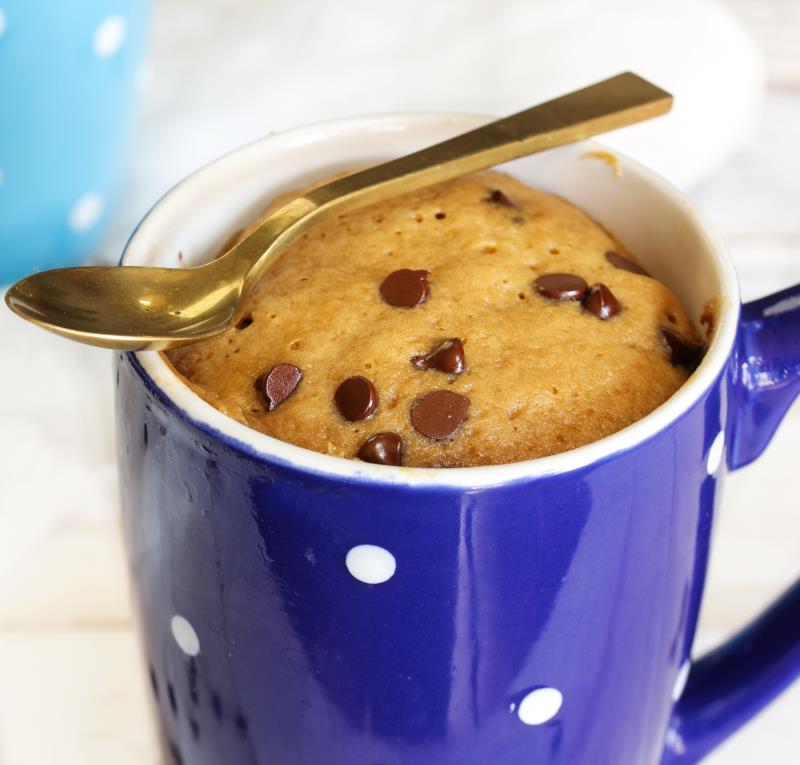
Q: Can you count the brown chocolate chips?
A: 11